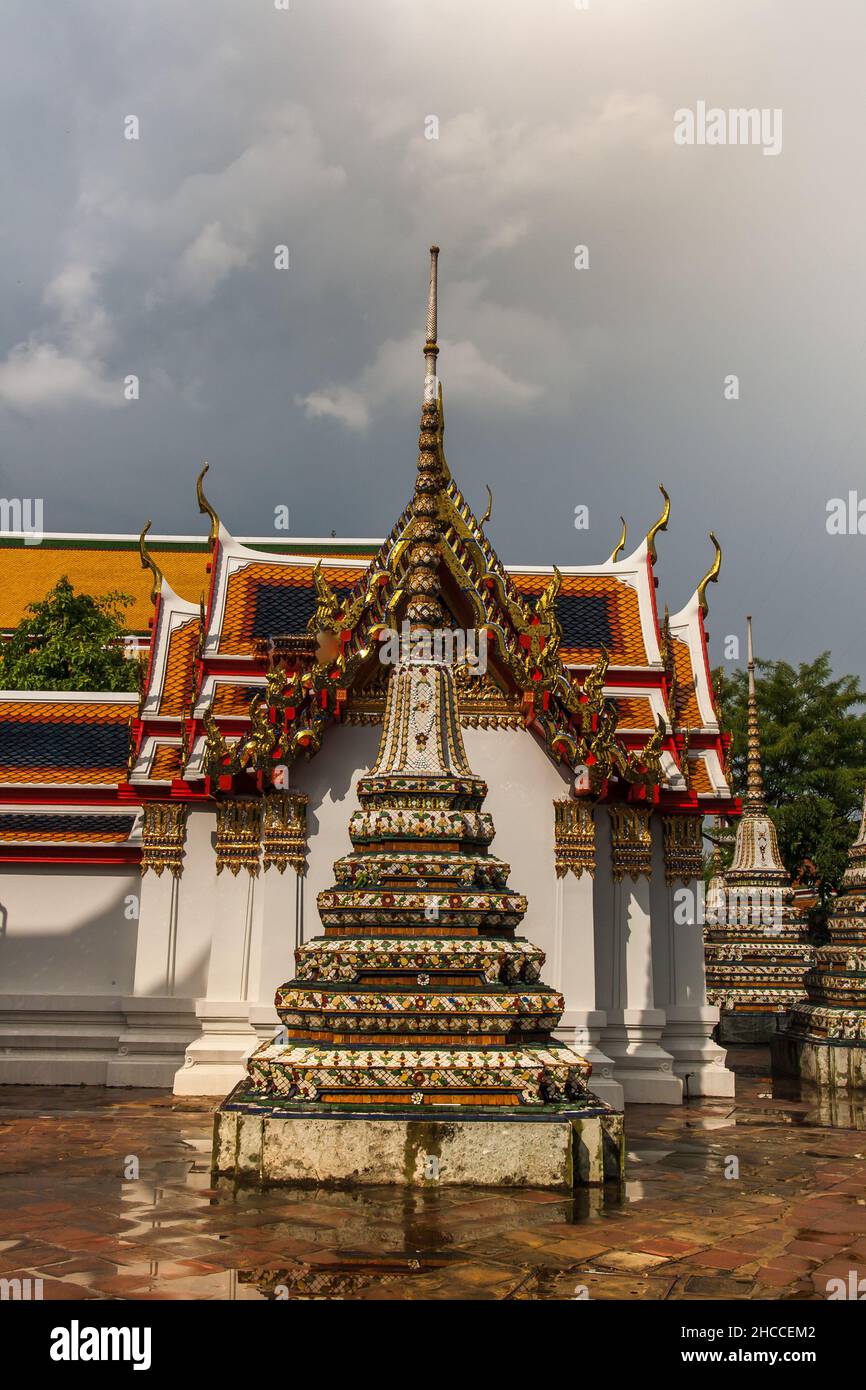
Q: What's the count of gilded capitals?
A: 6